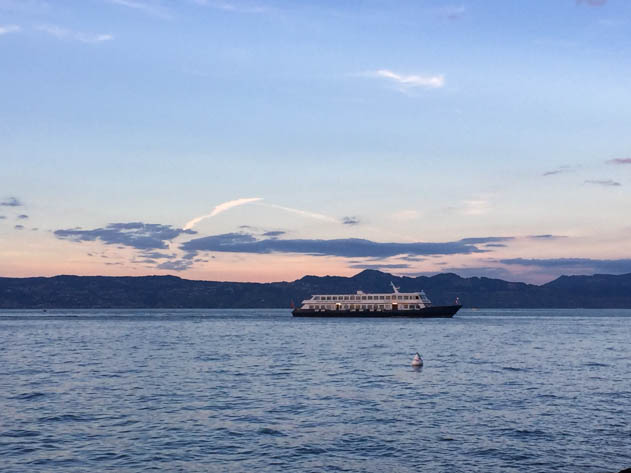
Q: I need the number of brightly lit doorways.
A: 2